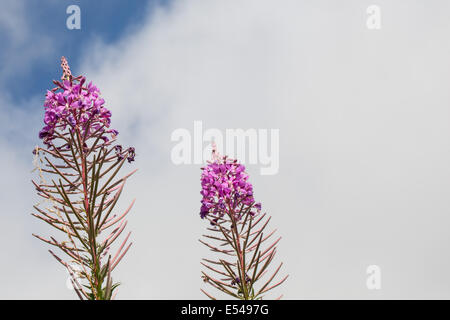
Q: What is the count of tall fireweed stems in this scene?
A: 2